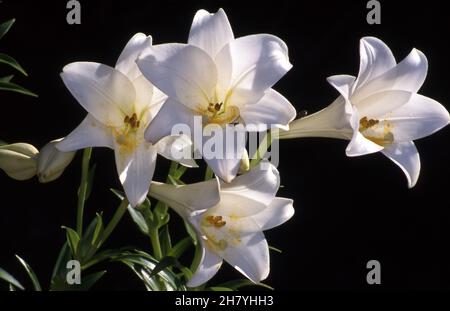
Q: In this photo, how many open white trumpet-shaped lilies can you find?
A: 4